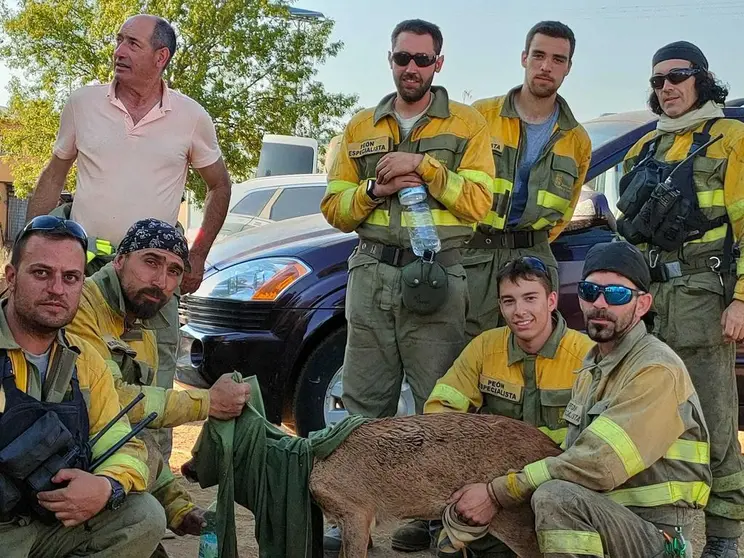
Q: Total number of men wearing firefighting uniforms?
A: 7